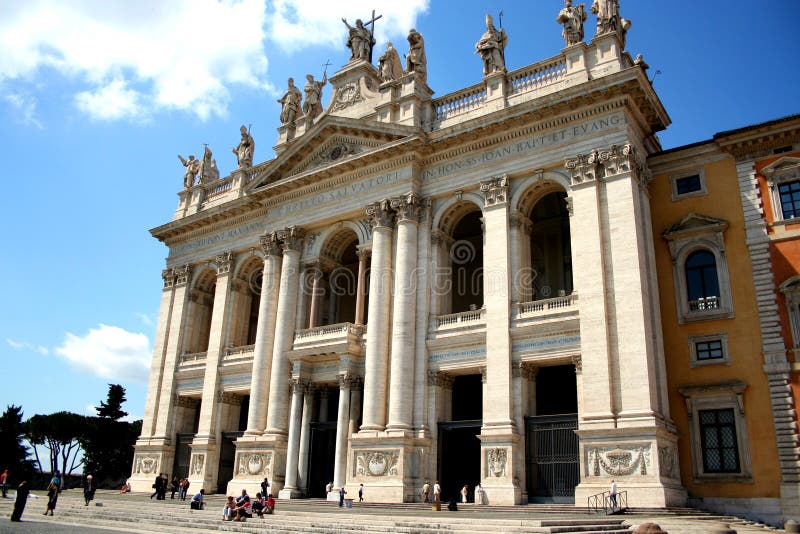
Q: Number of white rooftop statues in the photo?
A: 11